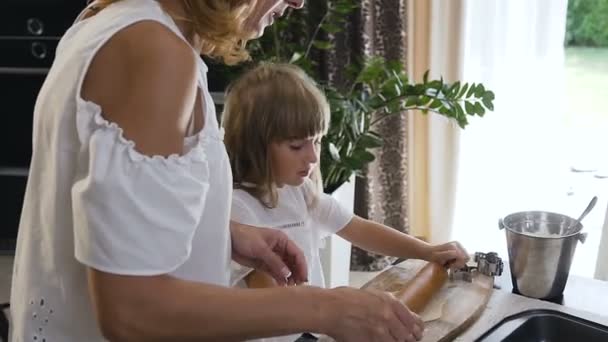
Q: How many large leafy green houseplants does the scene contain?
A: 1